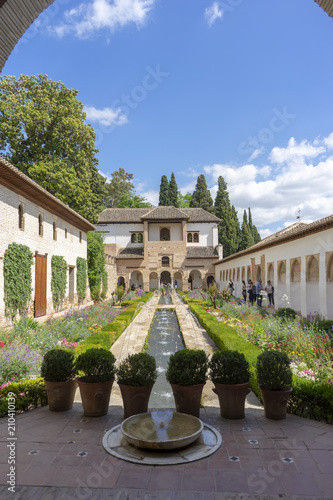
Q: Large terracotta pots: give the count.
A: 6